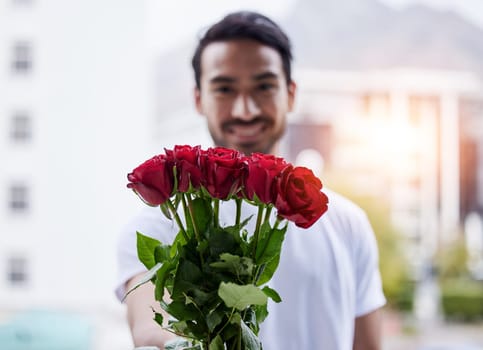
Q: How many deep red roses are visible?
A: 5